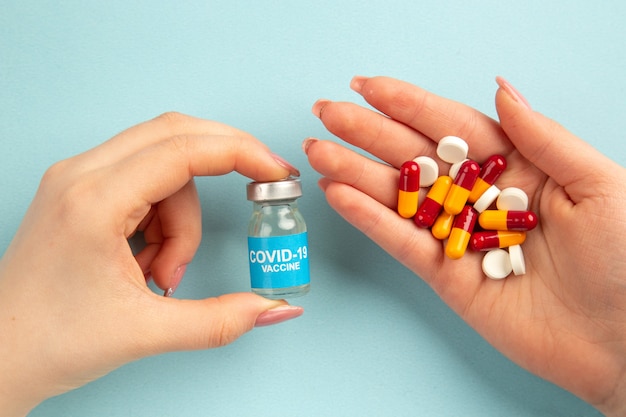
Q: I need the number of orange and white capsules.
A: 0